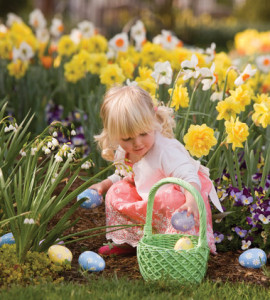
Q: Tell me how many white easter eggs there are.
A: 0